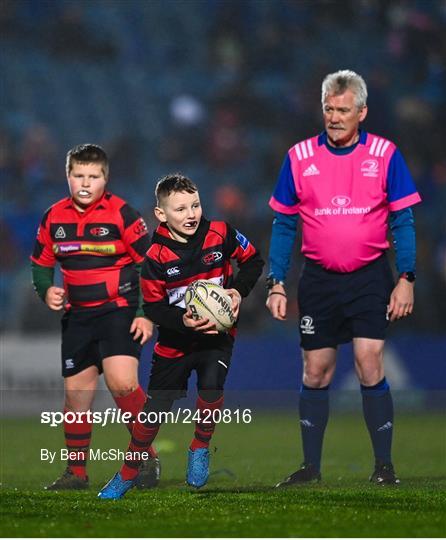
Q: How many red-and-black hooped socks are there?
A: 4